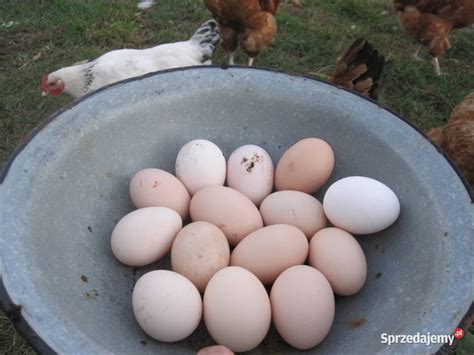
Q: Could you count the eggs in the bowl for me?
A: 14